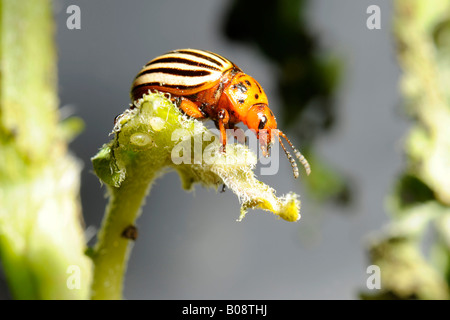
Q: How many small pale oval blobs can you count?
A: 2